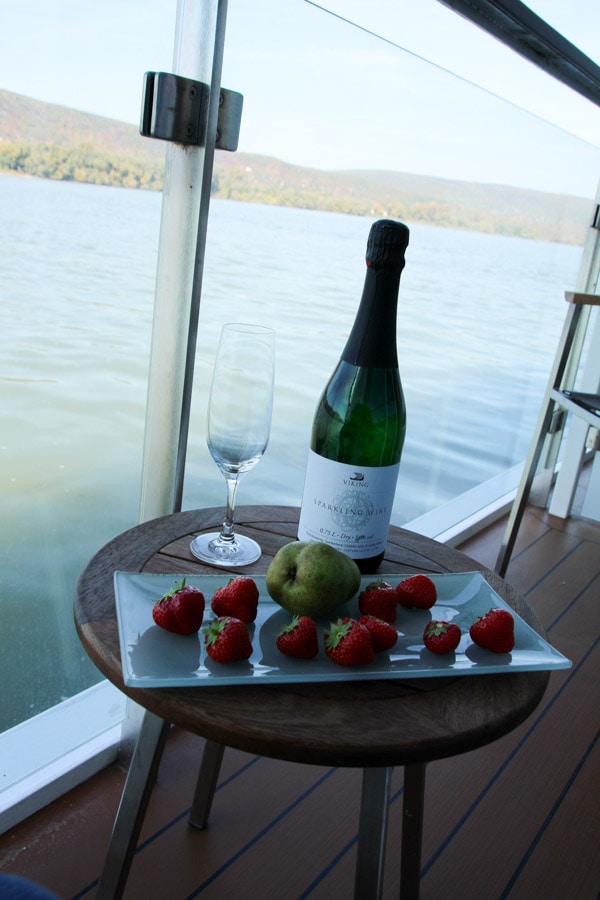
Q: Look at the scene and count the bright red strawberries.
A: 10